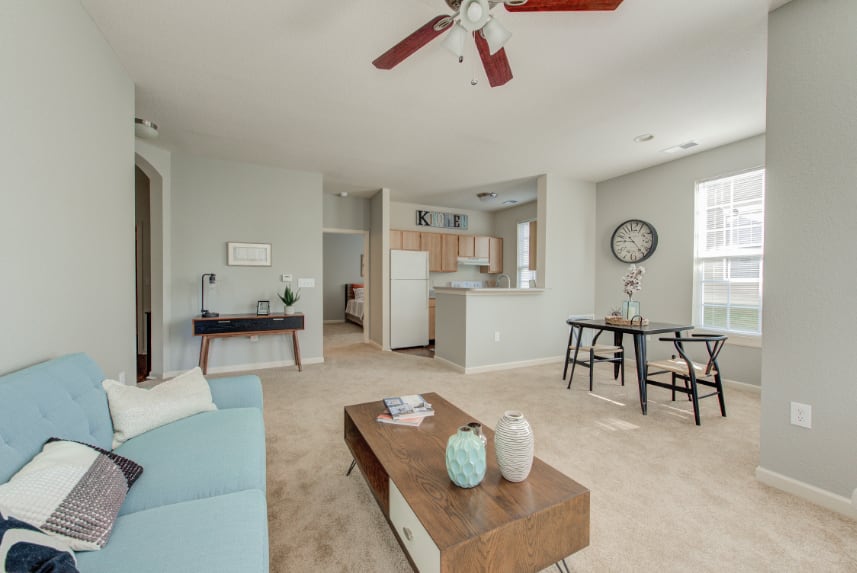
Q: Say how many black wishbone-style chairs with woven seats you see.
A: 2